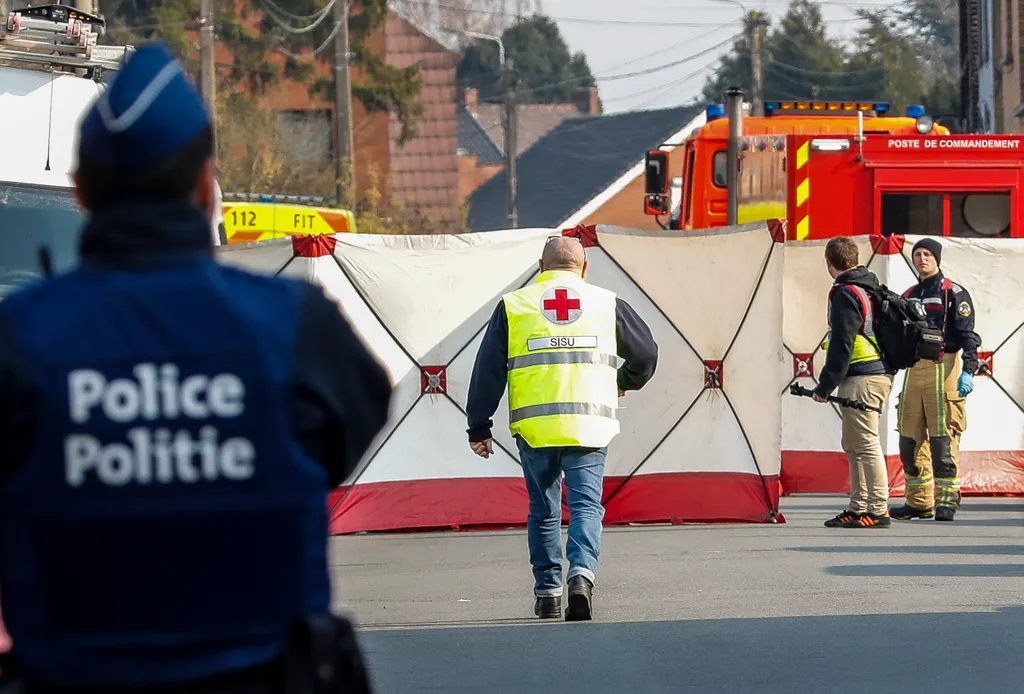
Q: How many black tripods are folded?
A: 1